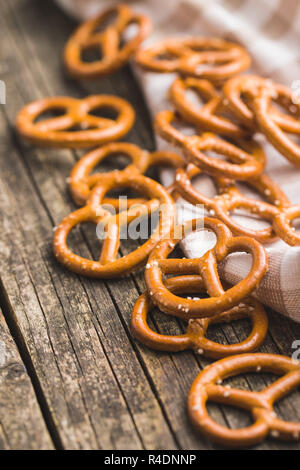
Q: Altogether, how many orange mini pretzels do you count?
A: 13